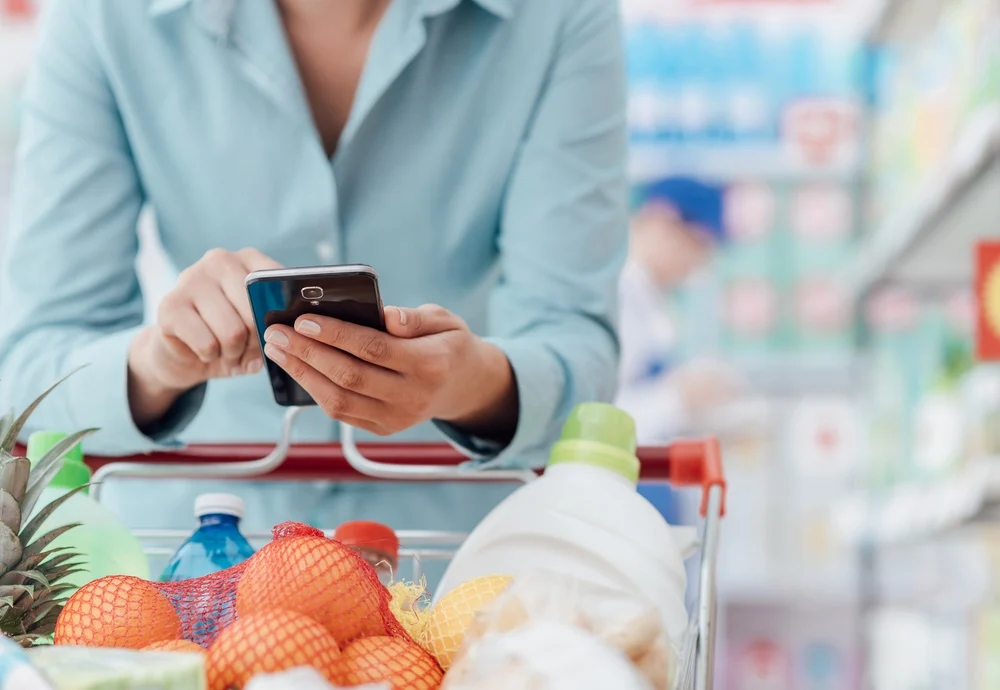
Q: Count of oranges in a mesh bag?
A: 5